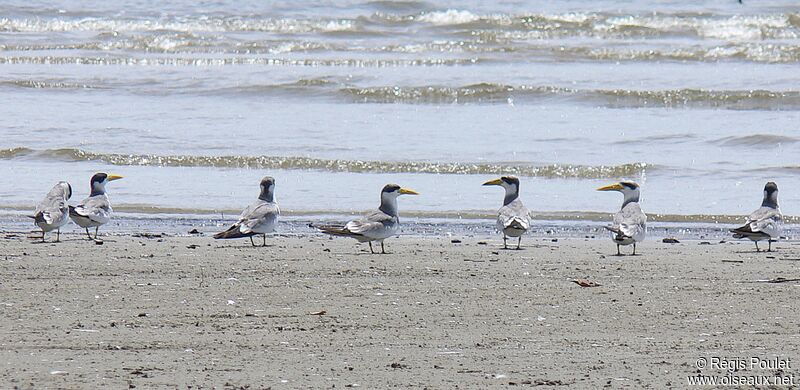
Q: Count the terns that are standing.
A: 7